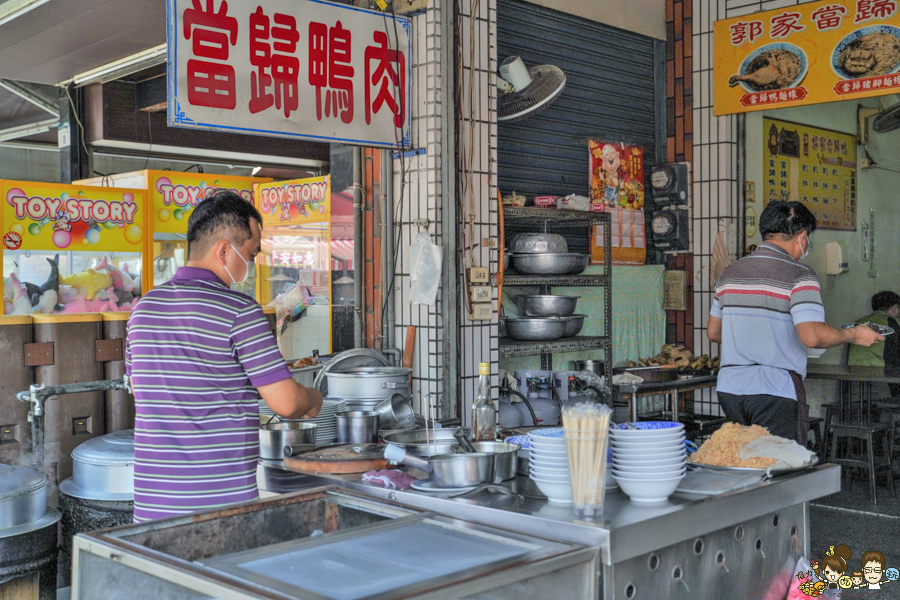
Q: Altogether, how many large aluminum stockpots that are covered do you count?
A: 2